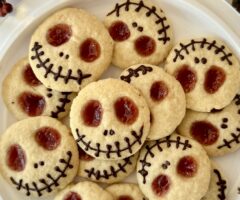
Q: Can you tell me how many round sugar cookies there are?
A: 13